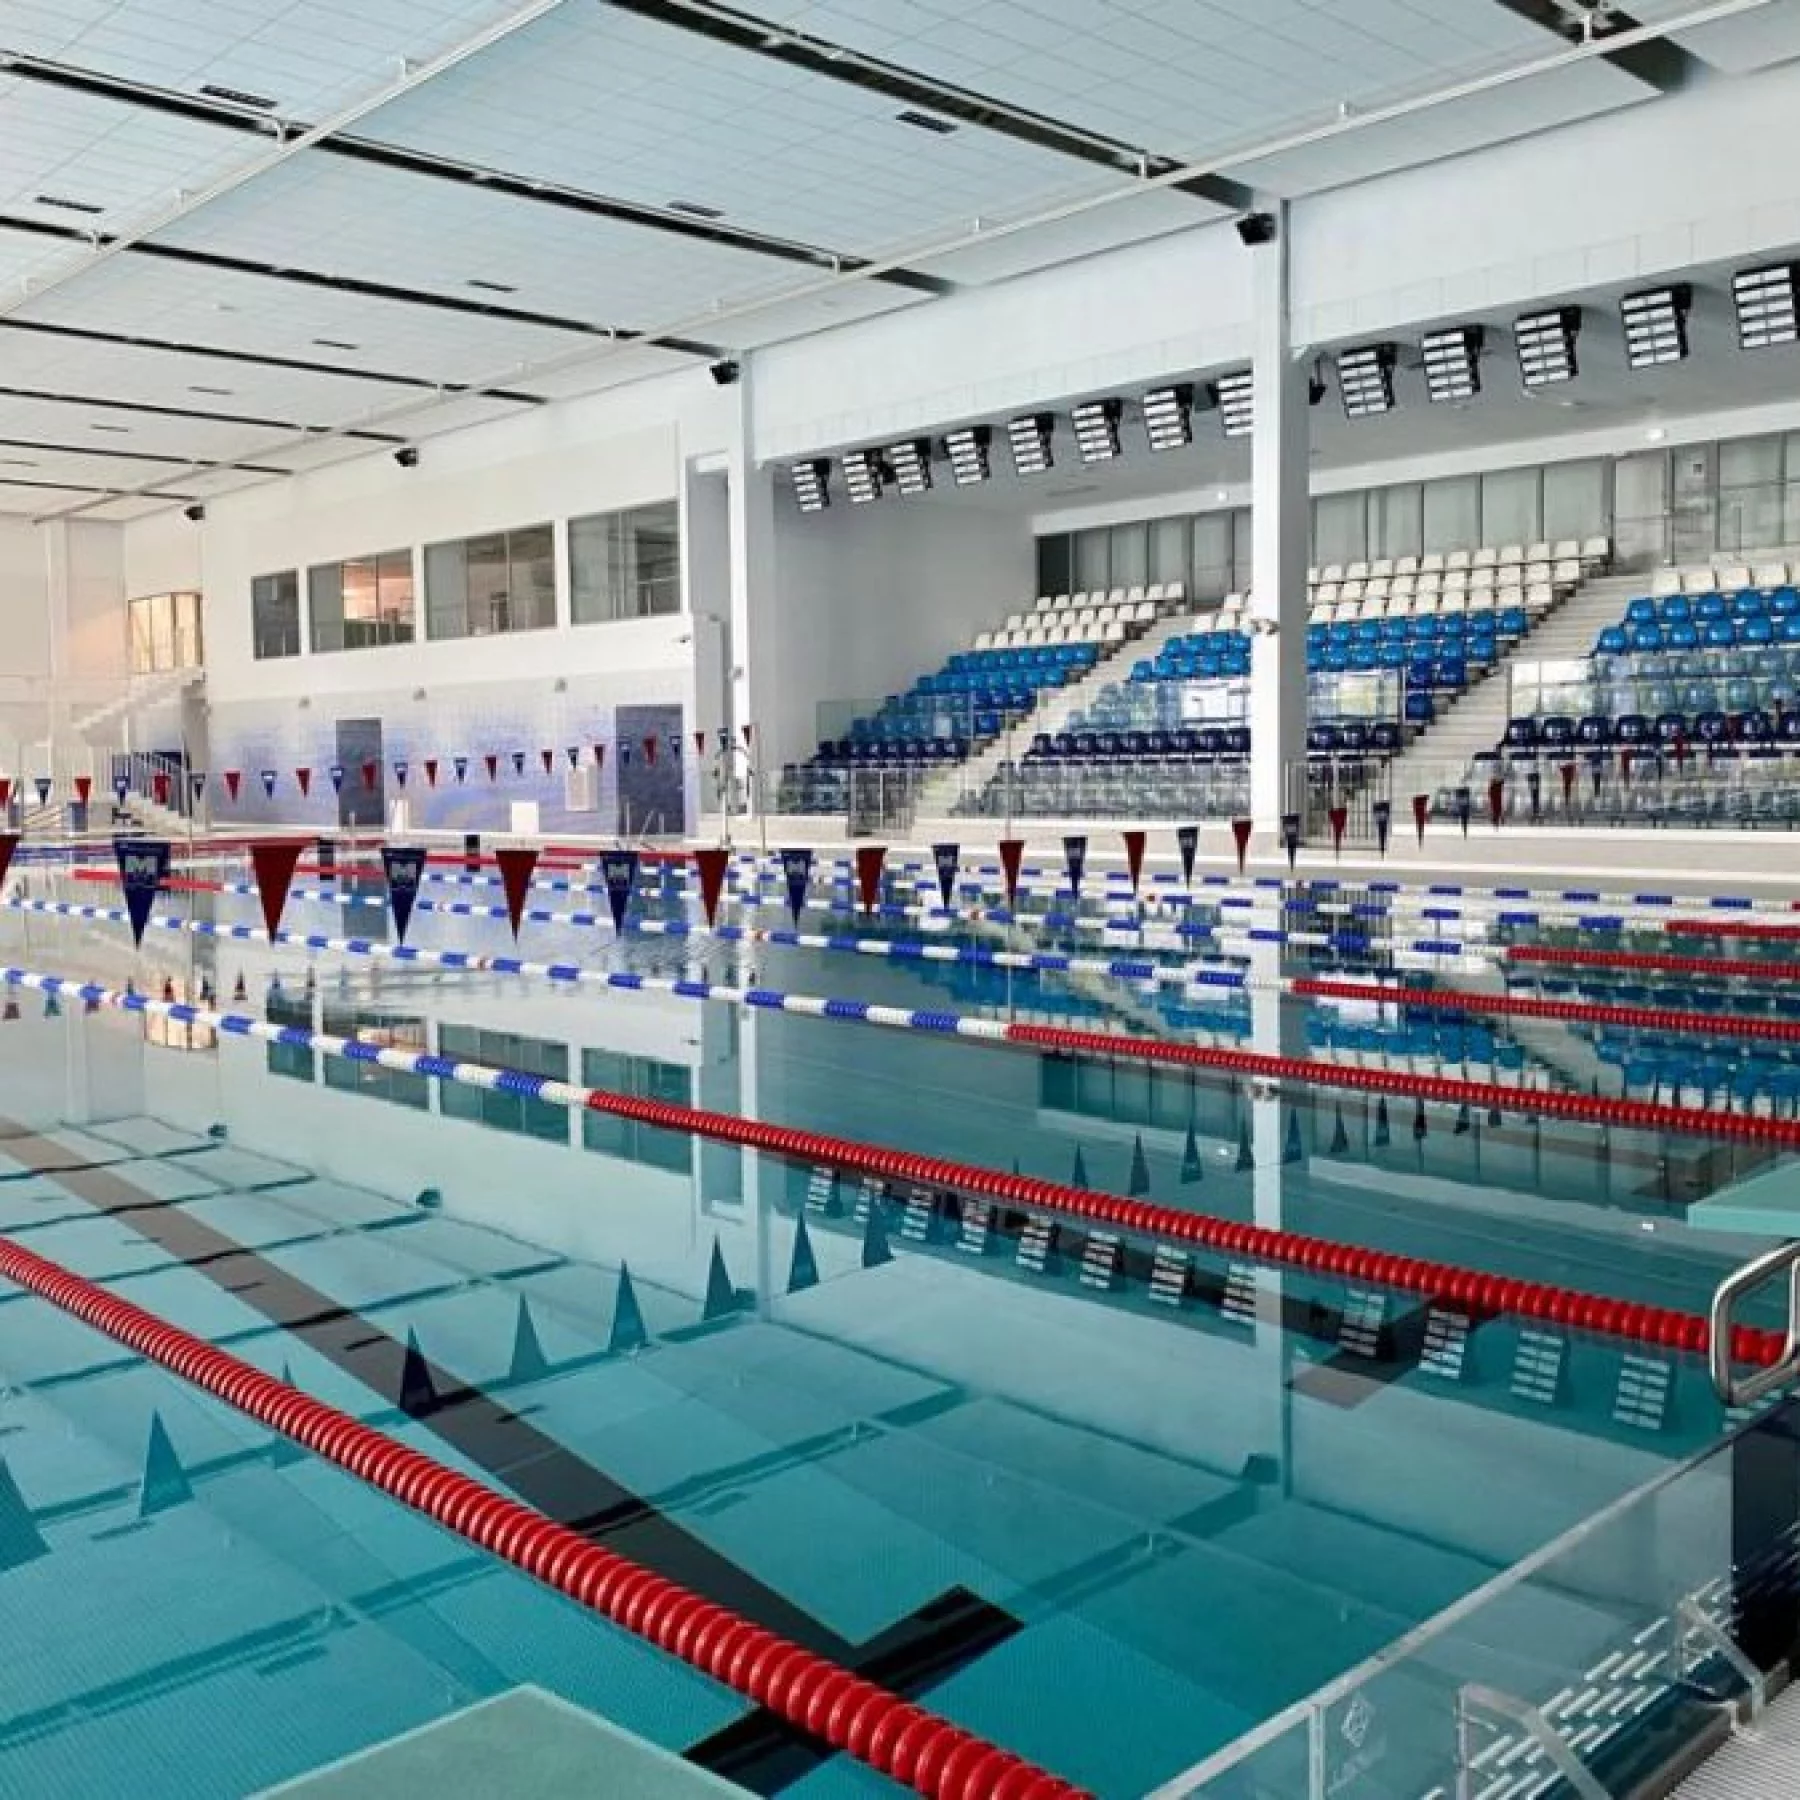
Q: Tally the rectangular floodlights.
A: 13